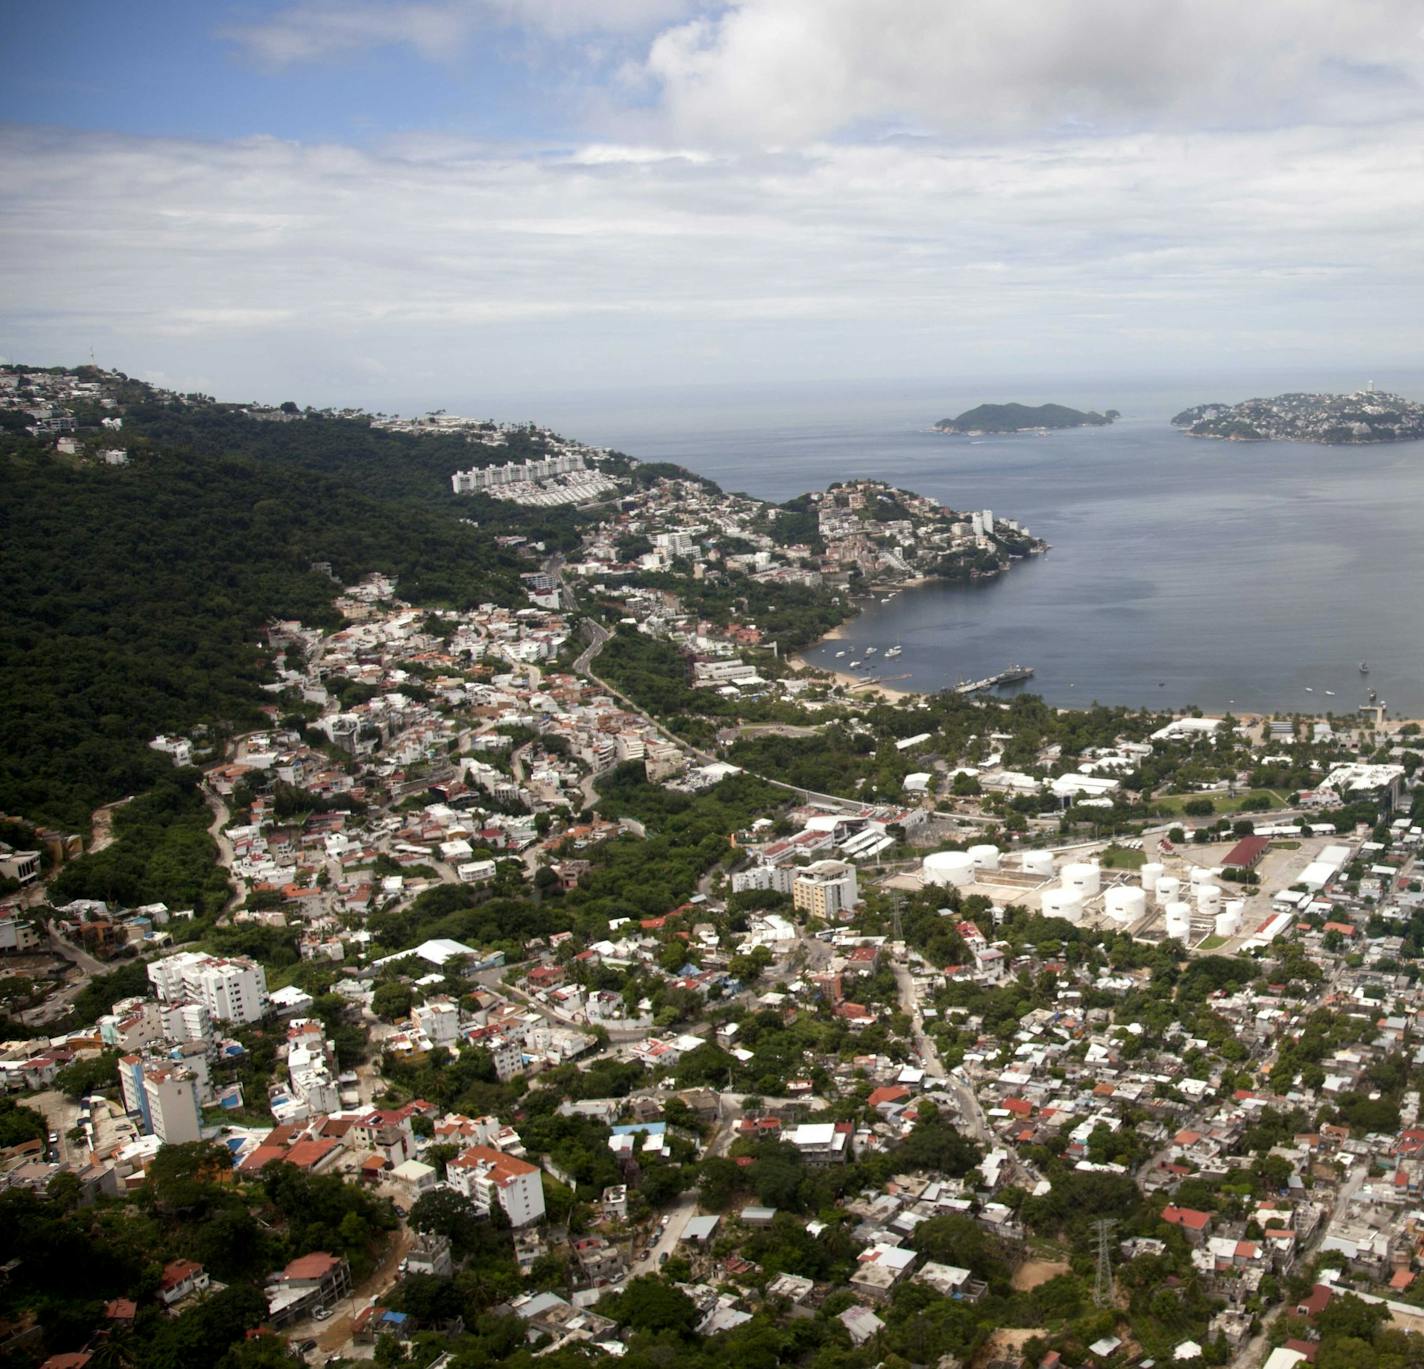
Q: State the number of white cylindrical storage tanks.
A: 14